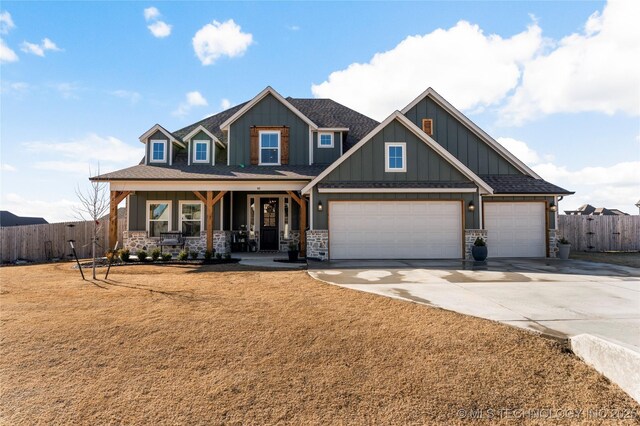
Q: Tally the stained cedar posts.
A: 3